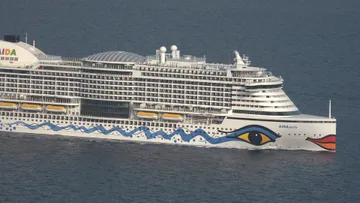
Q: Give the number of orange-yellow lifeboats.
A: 5